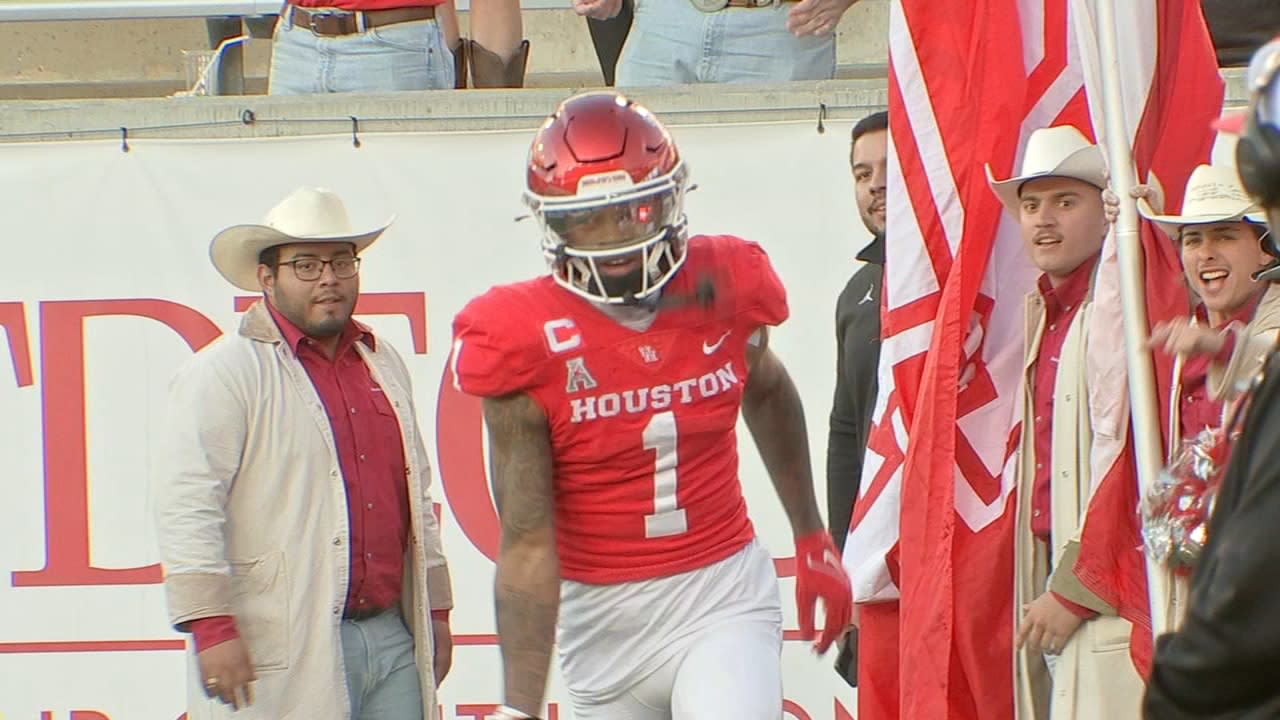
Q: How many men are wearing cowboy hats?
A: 3